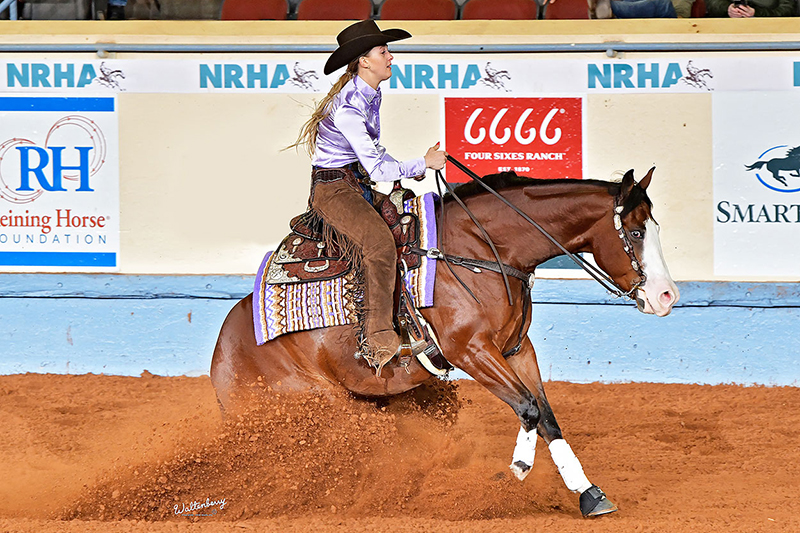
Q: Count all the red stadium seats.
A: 5